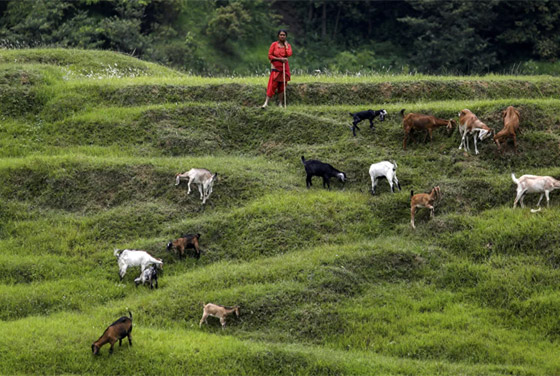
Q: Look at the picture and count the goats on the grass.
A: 14